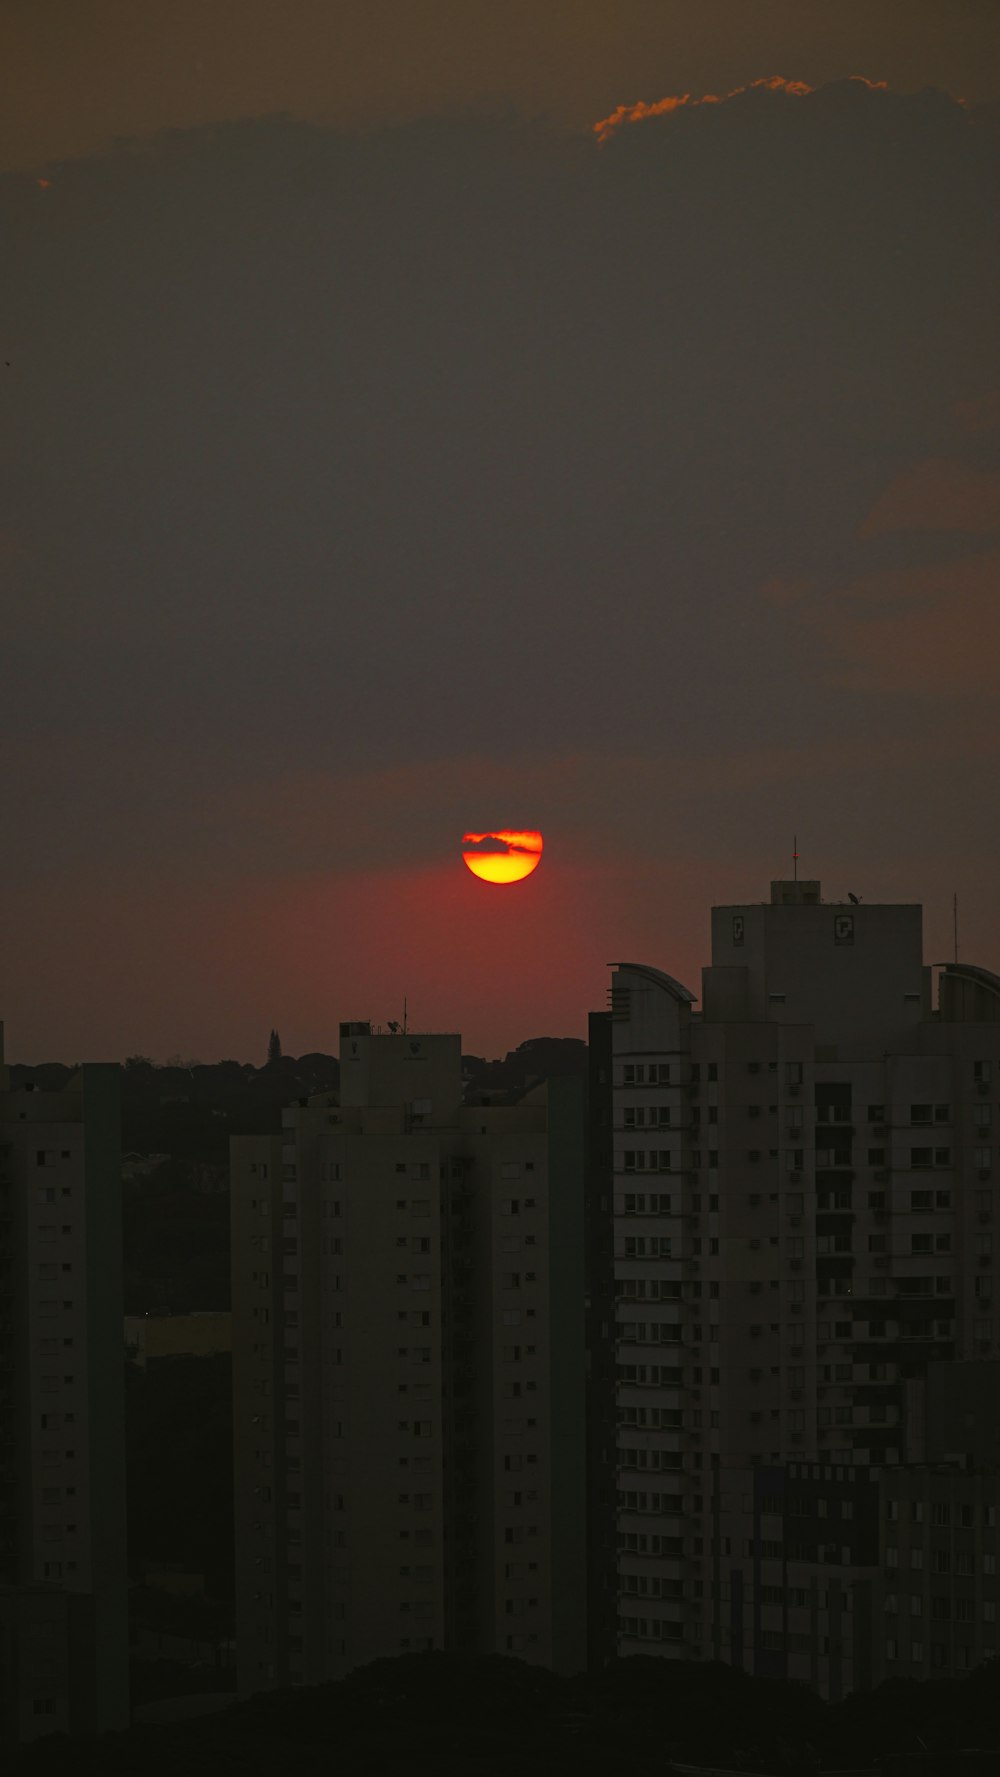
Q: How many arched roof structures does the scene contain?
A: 2